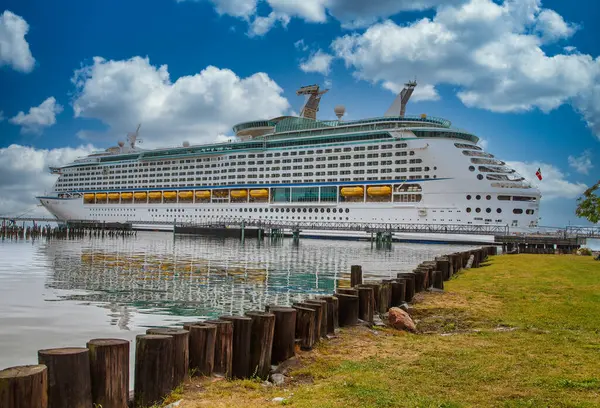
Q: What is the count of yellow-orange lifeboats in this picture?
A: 13